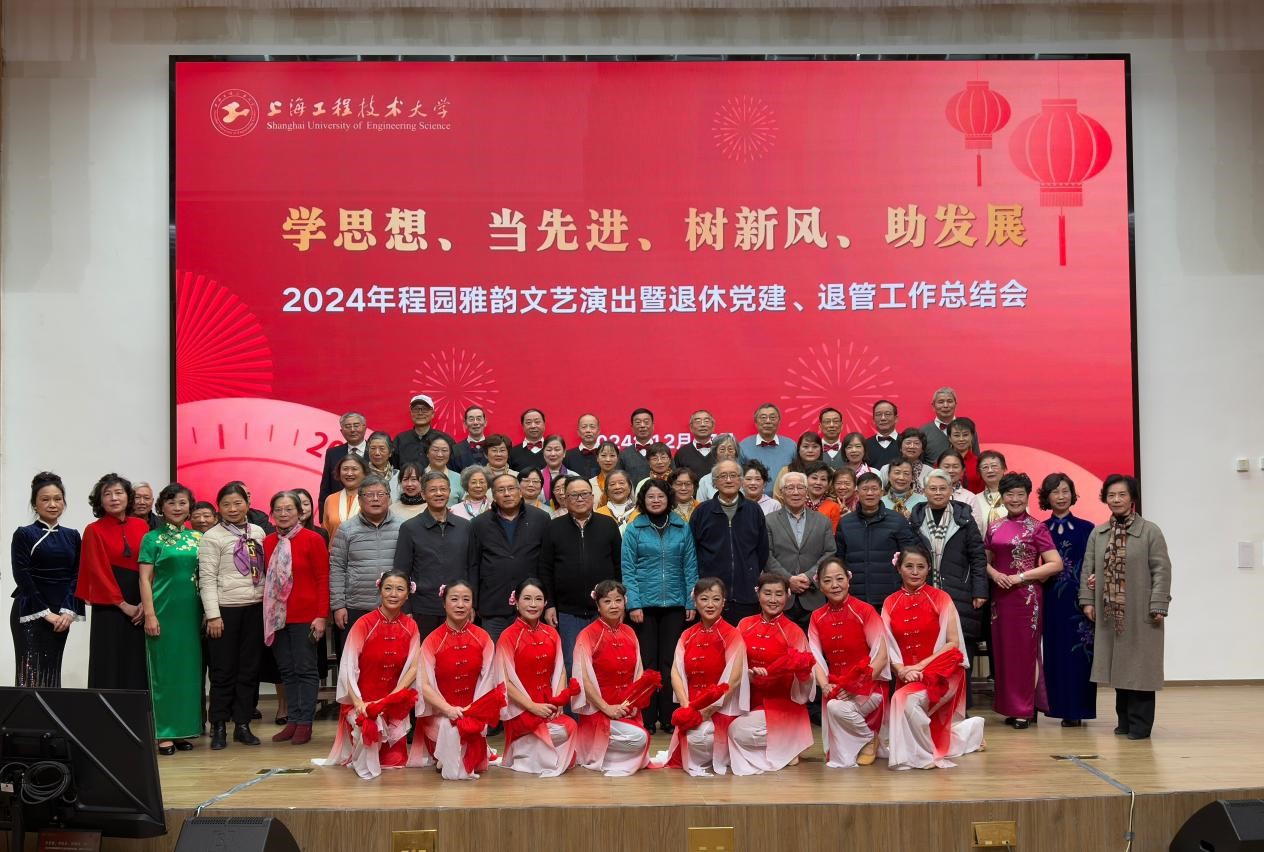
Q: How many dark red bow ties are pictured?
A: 9